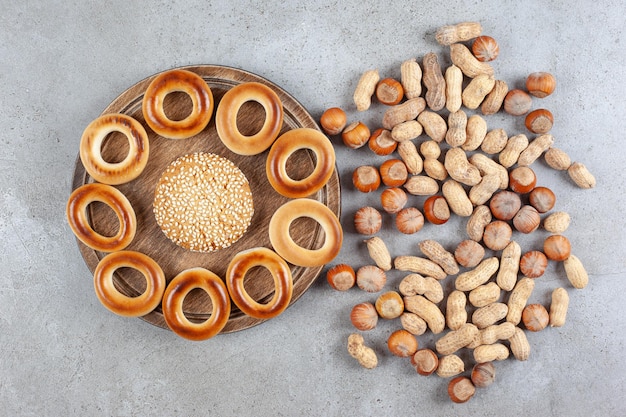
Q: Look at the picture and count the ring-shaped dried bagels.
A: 9